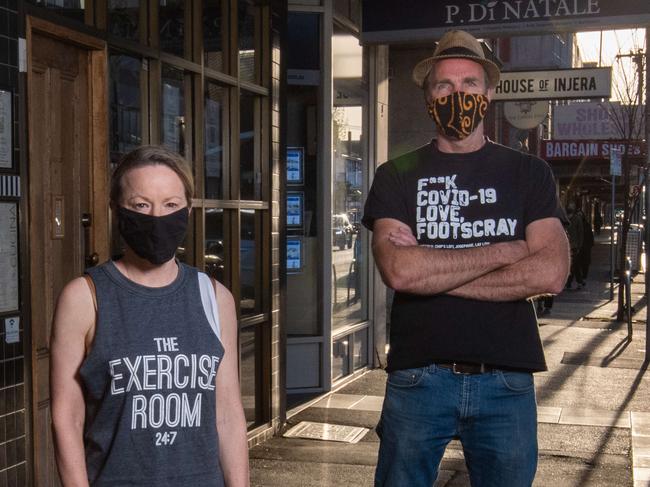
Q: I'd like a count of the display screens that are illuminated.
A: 3